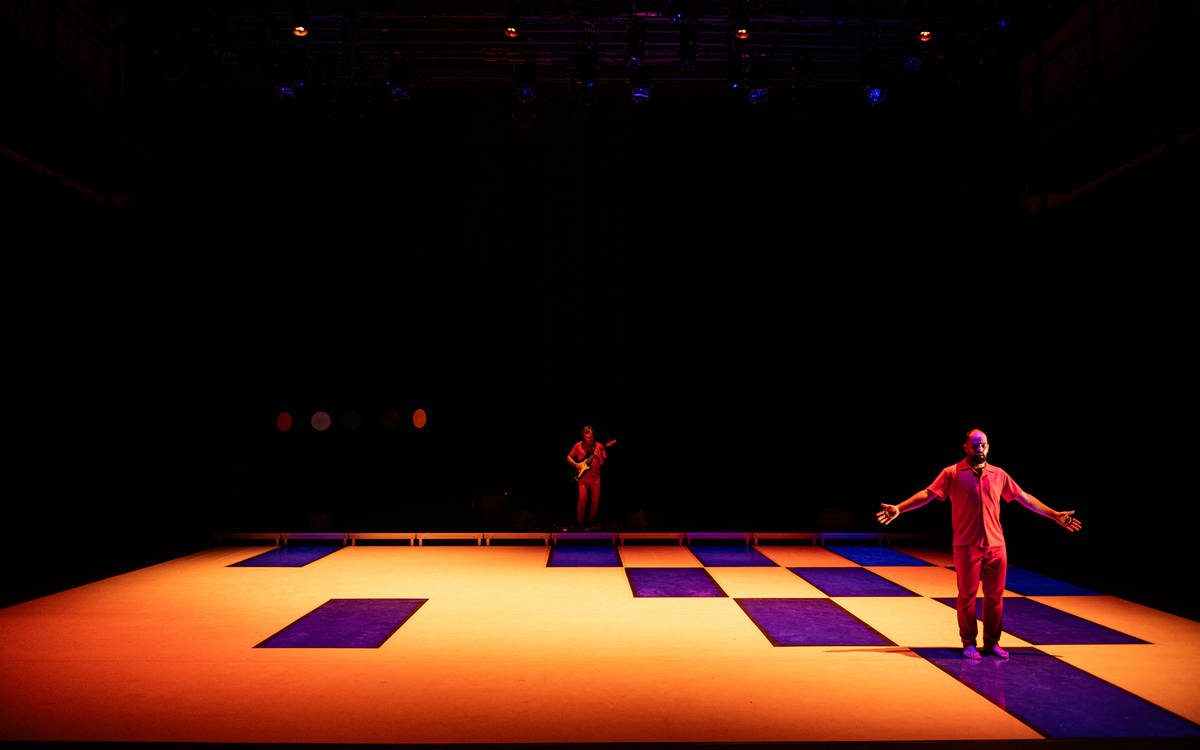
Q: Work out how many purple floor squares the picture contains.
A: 11